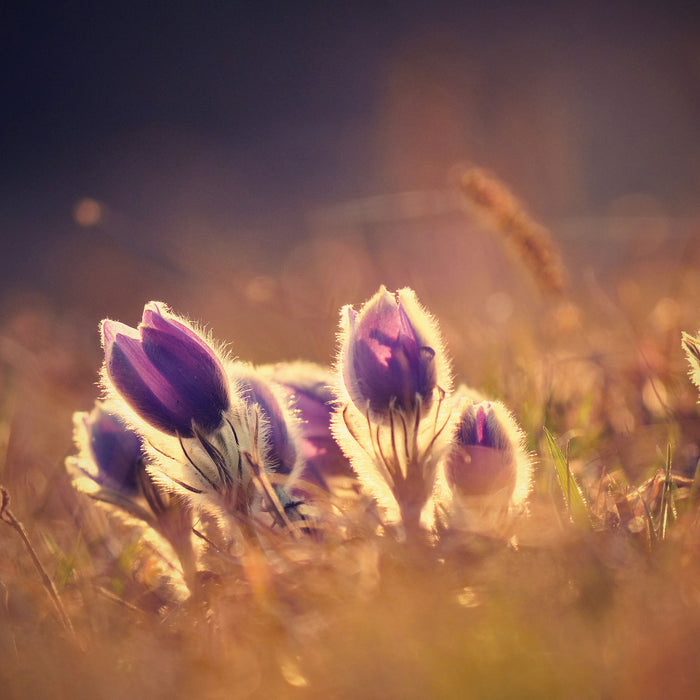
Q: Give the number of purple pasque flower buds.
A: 6